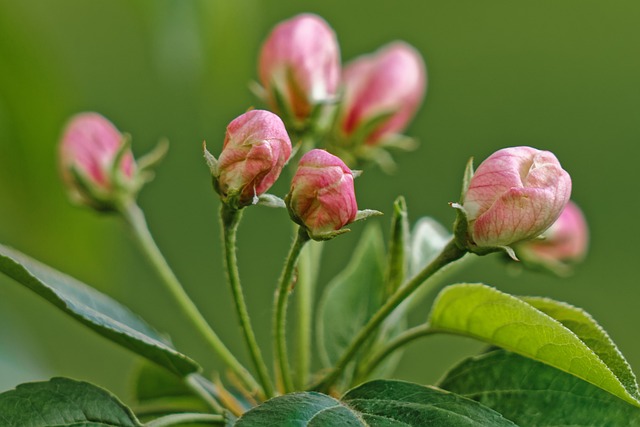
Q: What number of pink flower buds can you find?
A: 7